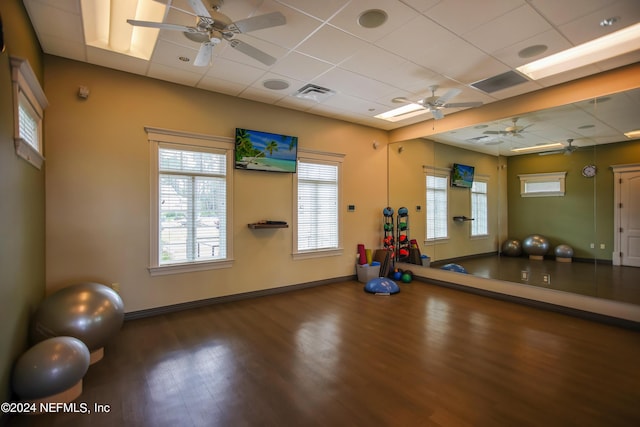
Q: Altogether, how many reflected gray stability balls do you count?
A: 3